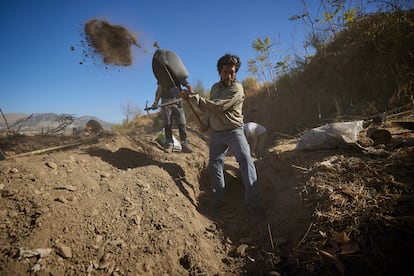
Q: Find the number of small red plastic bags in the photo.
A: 0